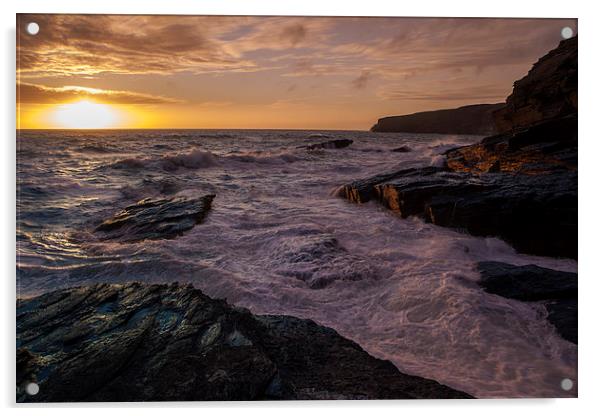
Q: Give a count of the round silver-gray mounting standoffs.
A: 4